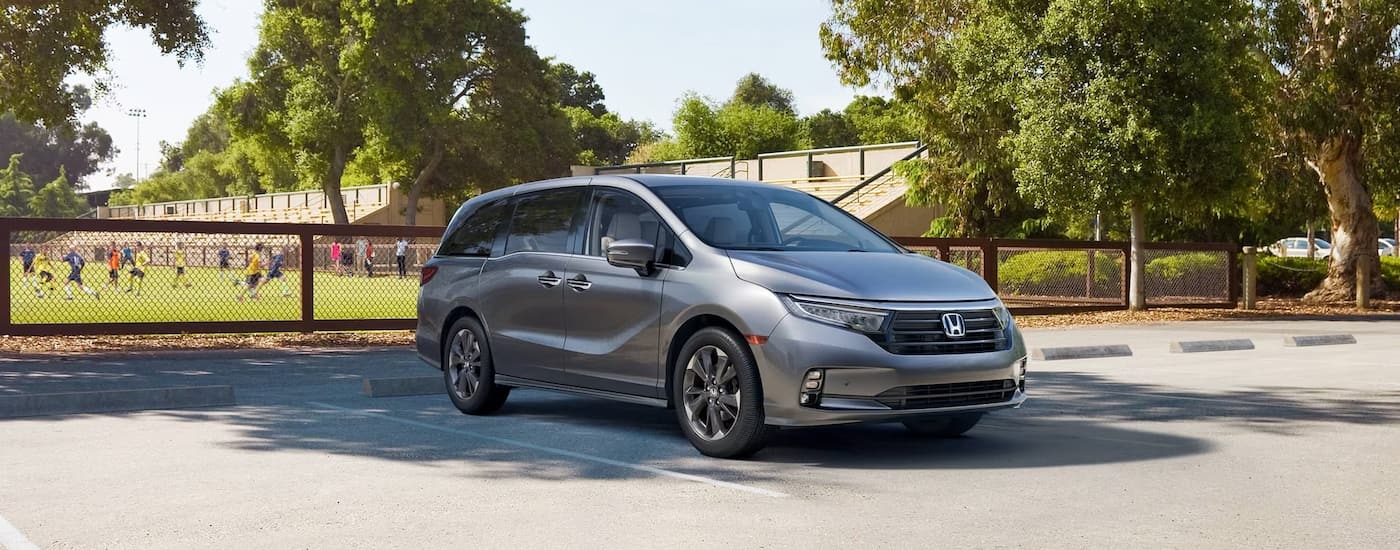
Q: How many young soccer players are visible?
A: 10